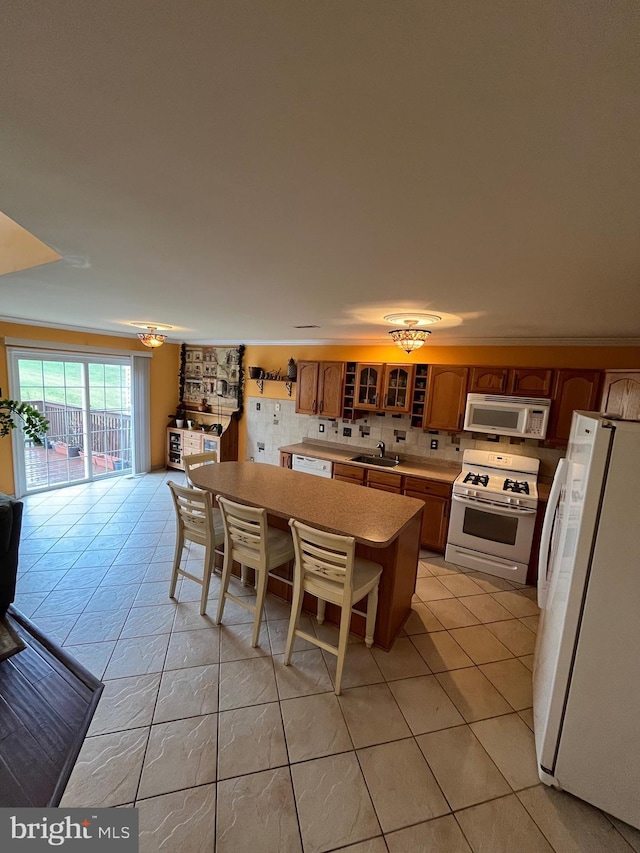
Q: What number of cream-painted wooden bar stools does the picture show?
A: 4